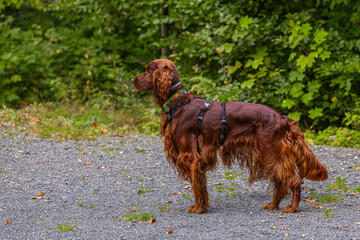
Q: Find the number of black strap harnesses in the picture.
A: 1